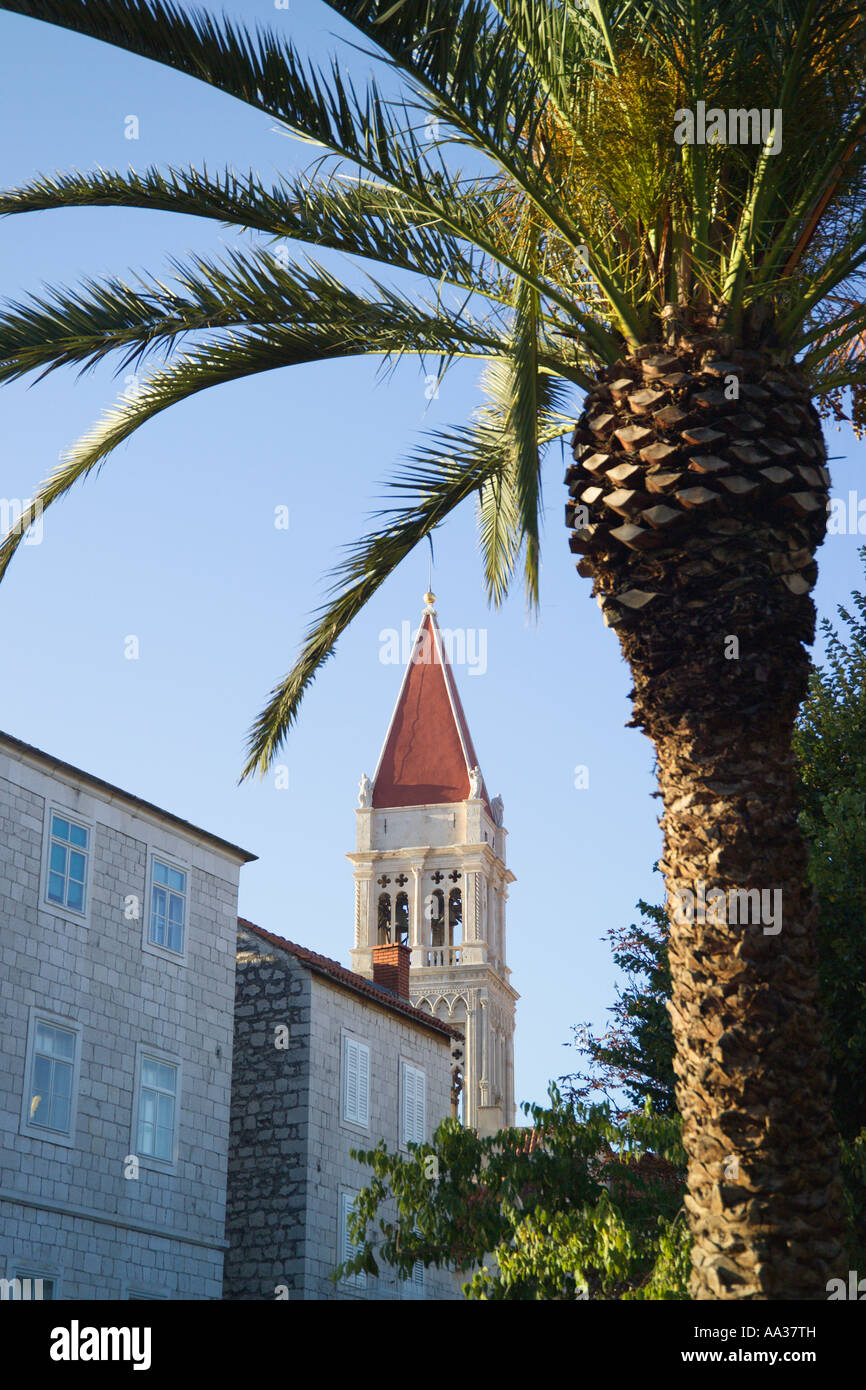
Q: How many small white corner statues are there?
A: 3